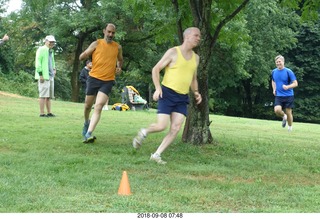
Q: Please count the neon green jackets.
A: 1